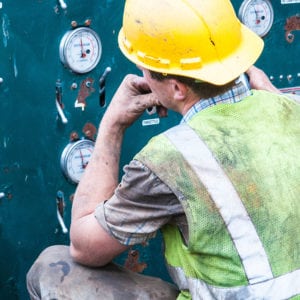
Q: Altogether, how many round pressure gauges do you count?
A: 3